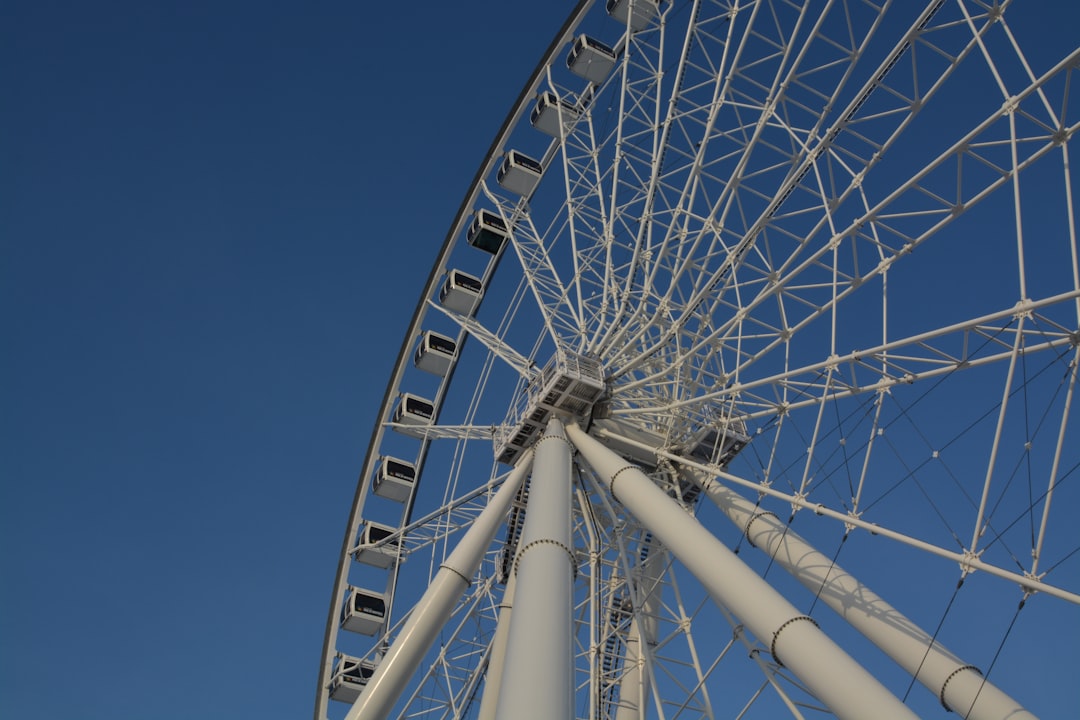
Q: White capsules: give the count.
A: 12